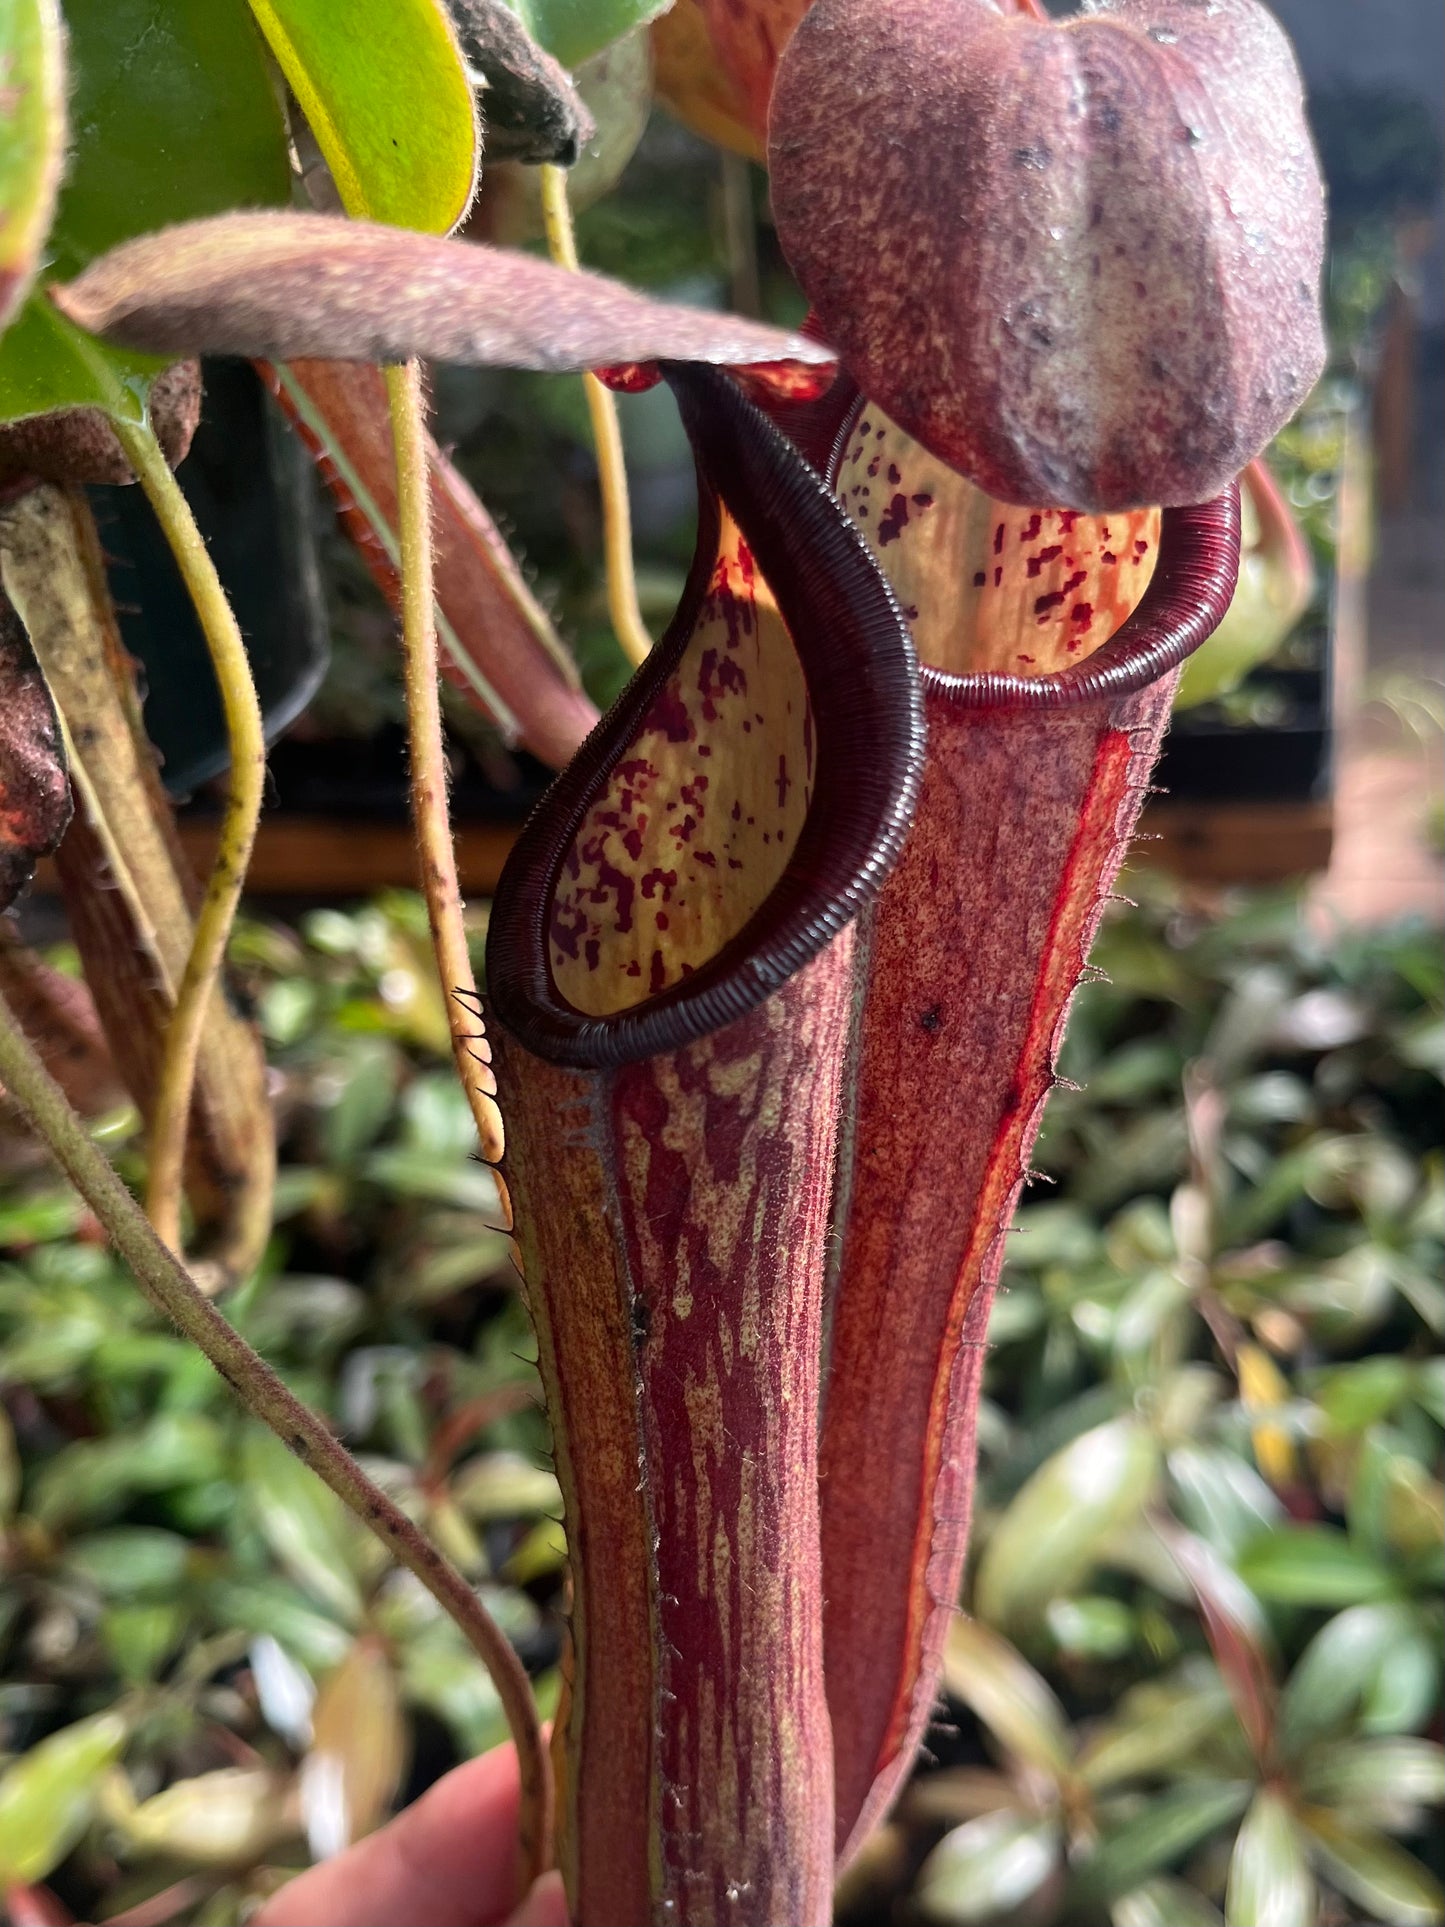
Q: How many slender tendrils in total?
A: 4